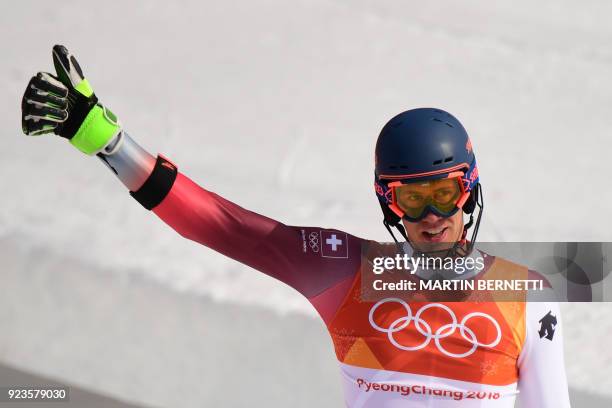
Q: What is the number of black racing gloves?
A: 1